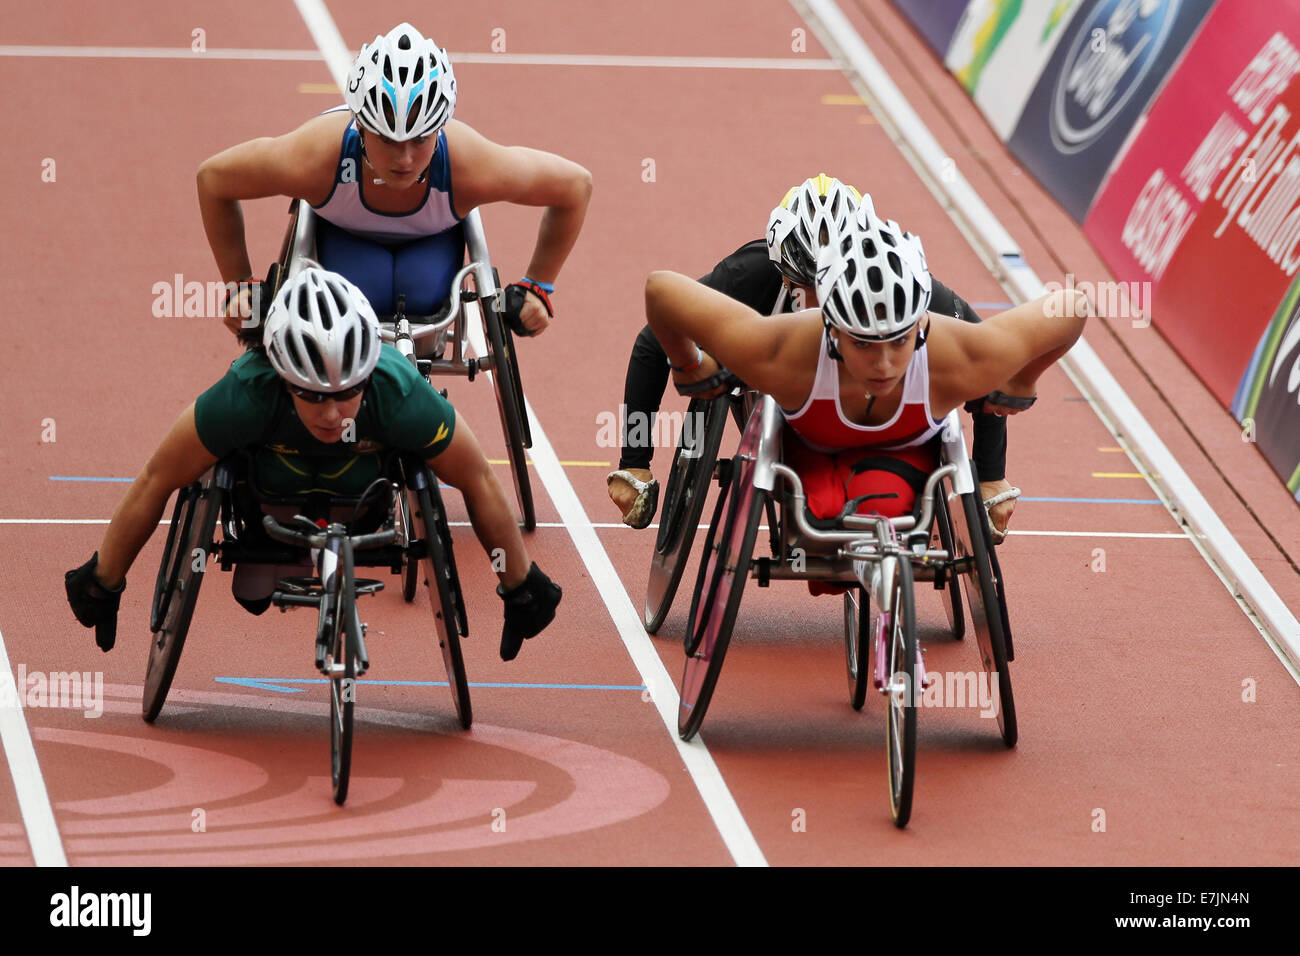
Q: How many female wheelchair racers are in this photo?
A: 4